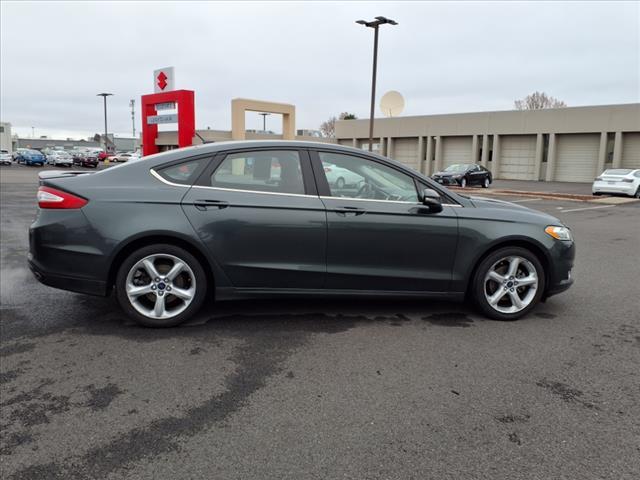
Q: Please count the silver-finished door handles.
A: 0